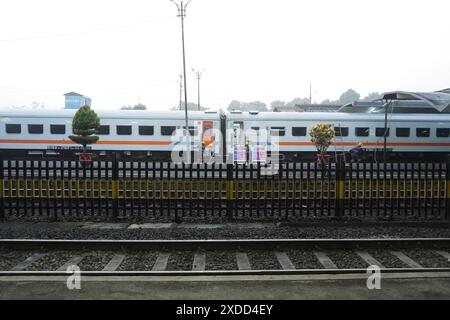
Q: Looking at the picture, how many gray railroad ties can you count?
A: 11